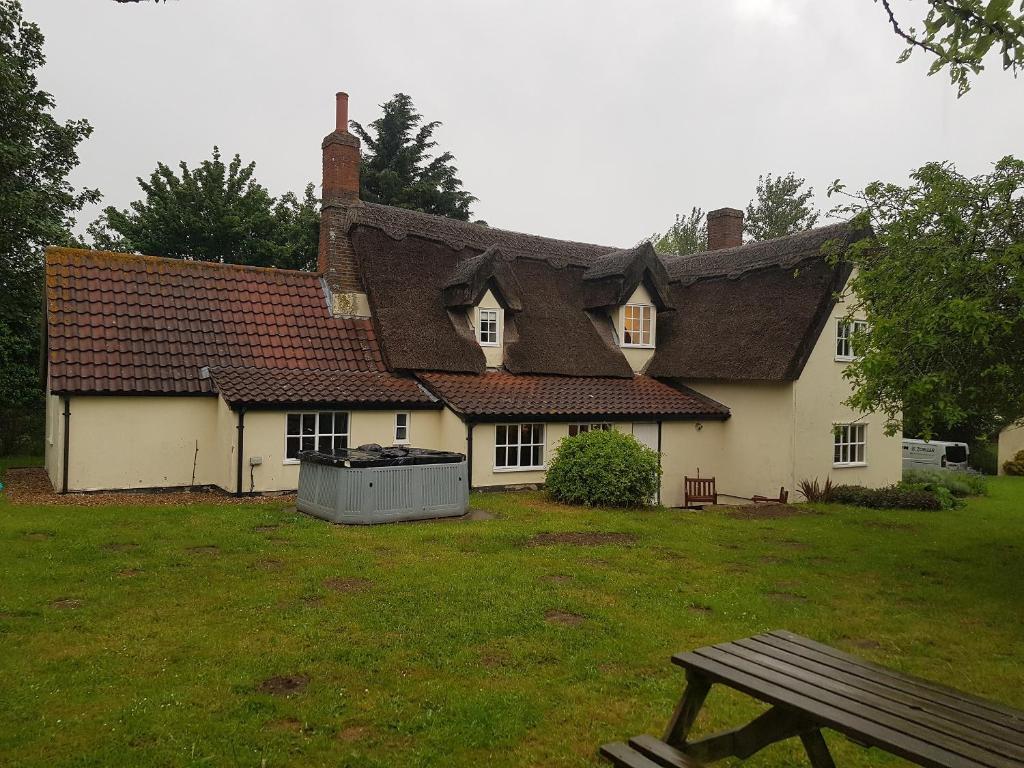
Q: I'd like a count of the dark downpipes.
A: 4